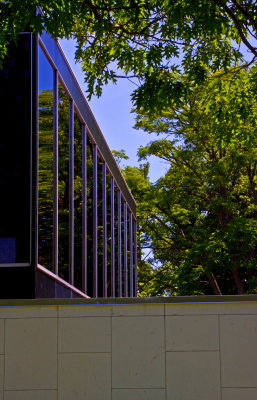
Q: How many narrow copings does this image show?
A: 1